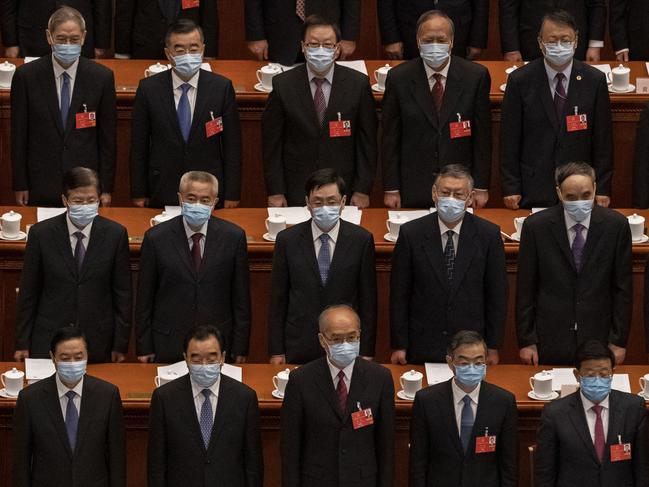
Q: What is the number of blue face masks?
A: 15